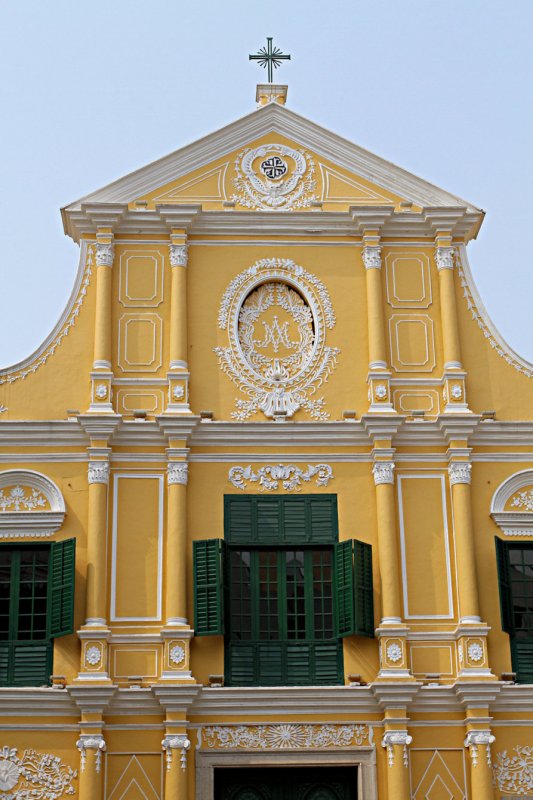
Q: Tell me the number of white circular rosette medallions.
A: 8